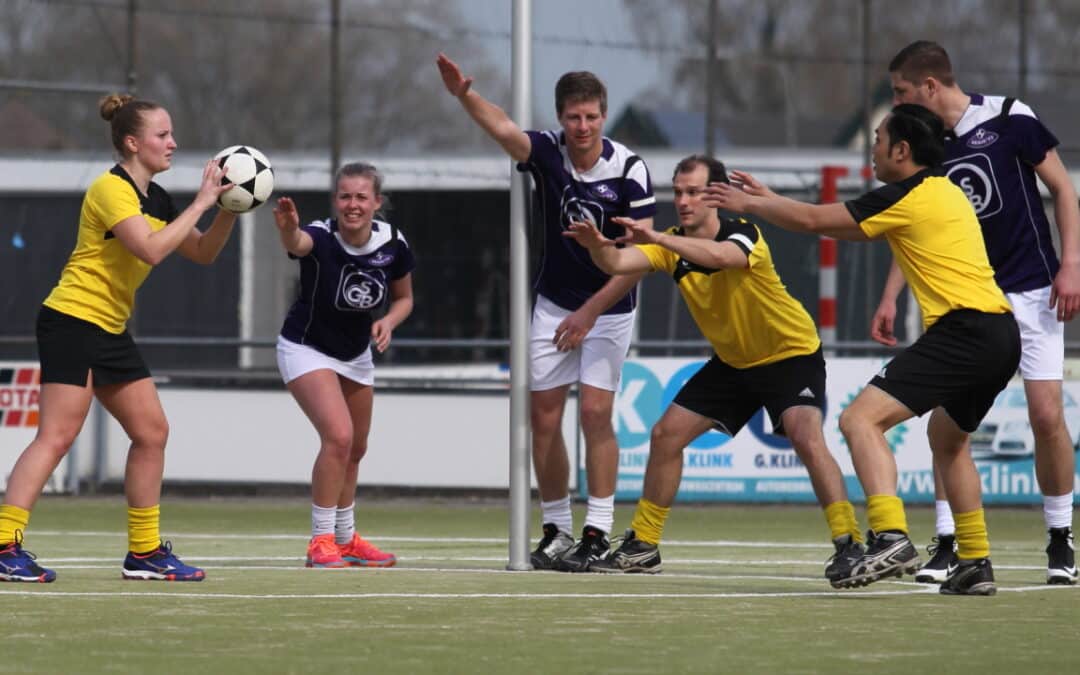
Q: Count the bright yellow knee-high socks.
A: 6